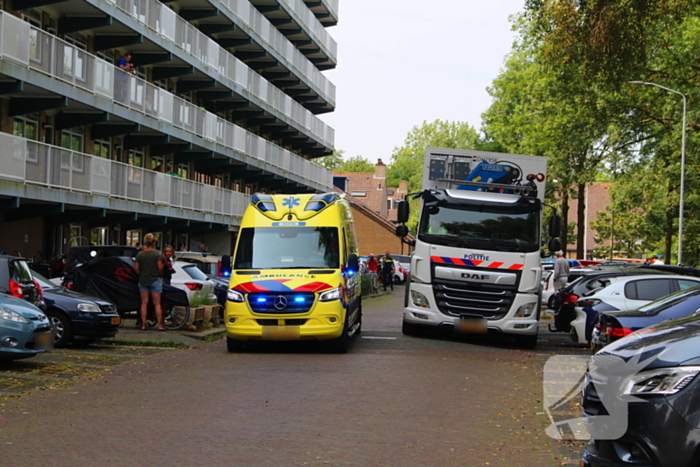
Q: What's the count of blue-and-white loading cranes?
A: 1